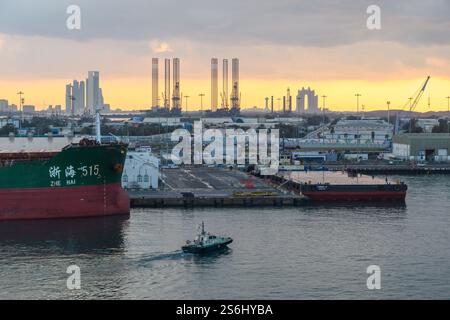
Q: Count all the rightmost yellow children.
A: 0